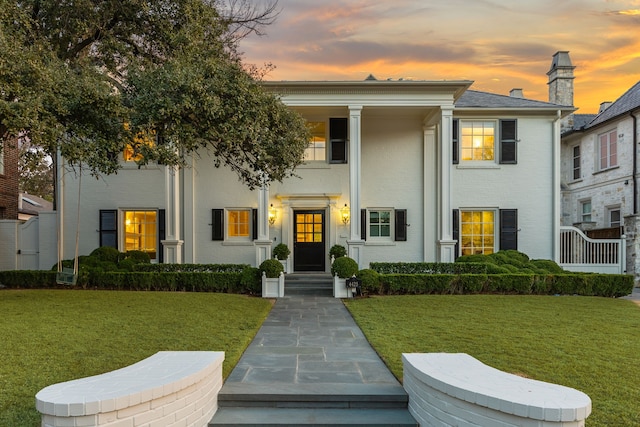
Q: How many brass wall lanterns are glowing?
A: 2